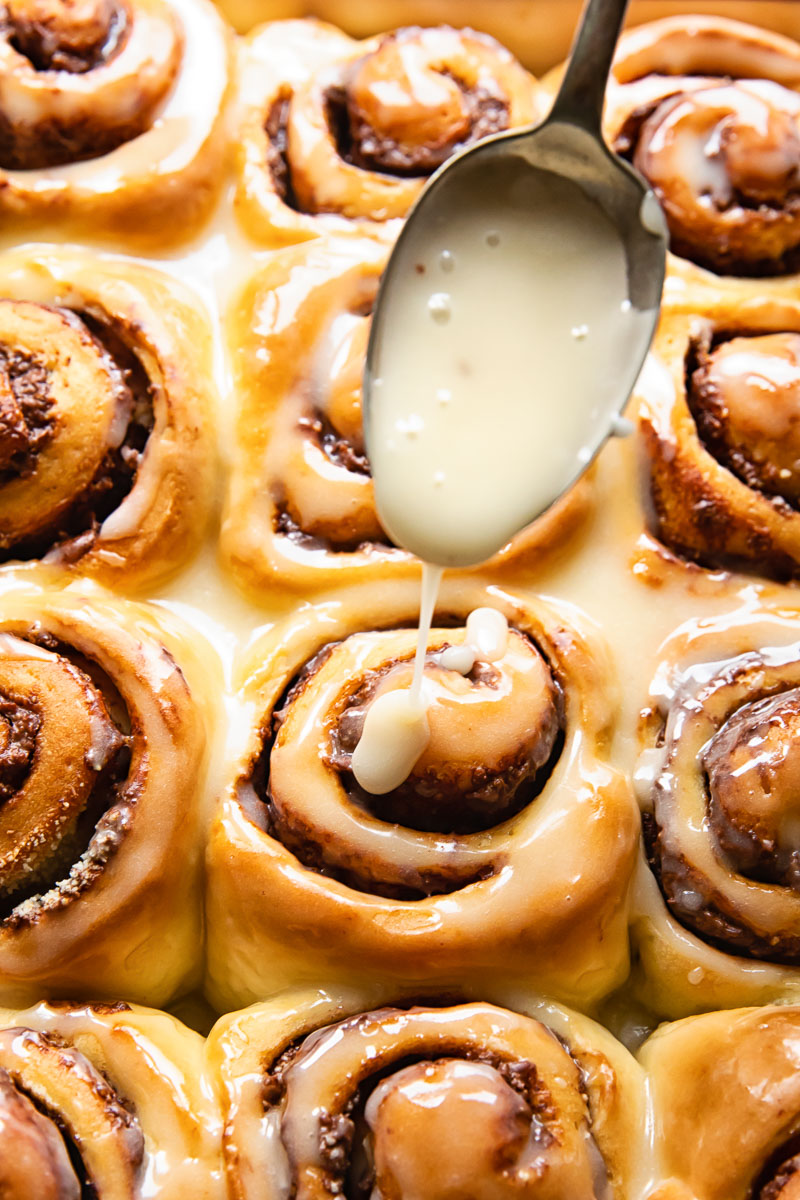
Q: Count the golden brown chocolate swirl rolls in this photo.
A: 12